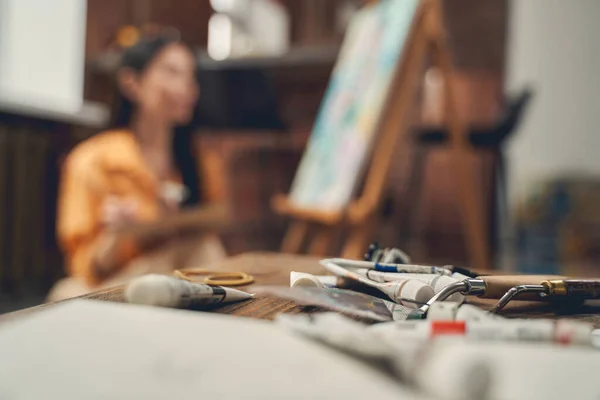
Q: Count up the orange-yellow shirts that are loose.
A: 1